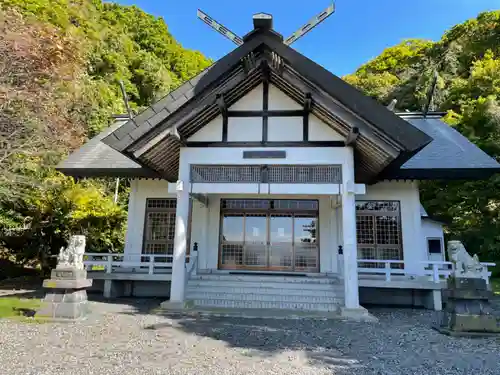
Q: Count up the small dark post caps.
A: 2